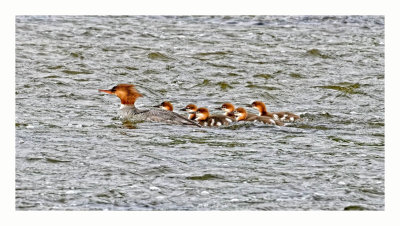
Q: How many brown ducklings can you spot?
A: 6